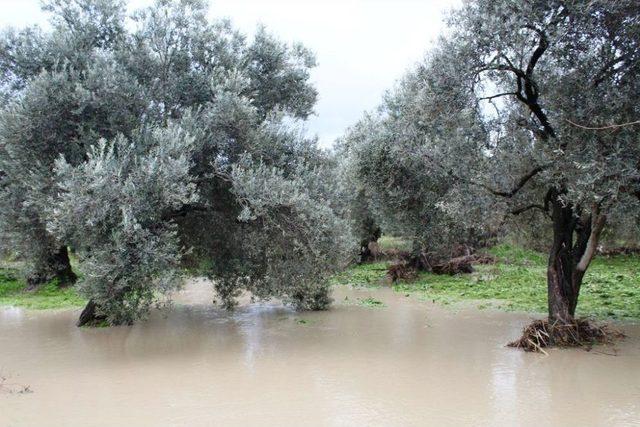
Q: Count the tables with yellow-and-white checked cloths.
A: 0